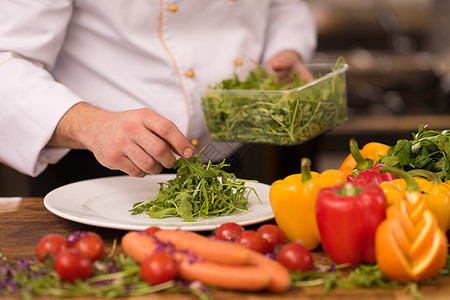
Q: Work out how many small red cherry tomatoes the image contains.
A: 9